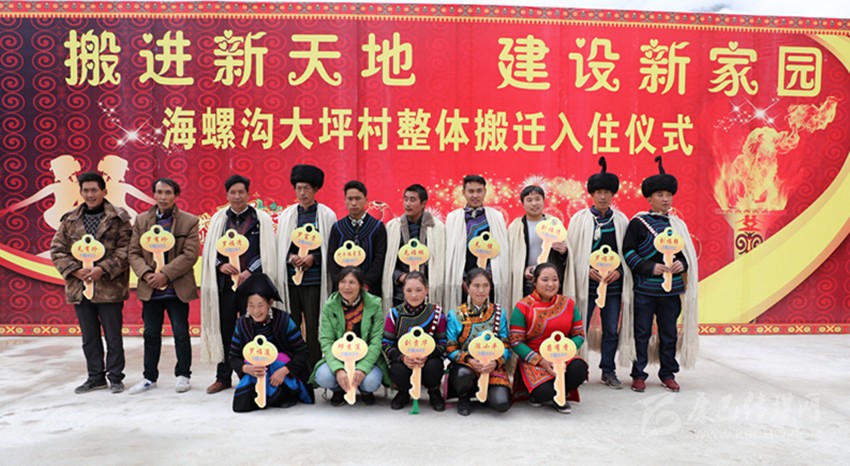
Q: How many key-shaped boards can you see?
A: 15